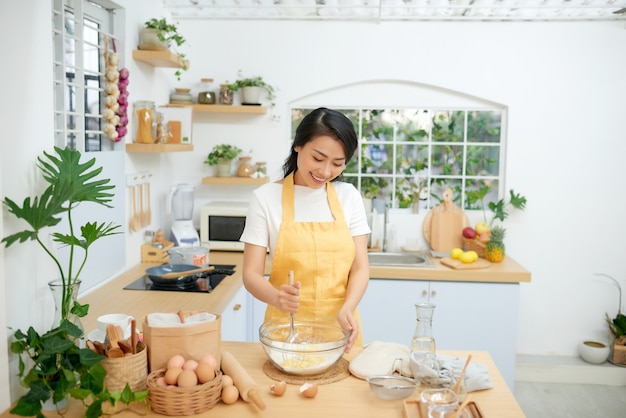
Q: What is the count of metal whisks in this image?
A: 1